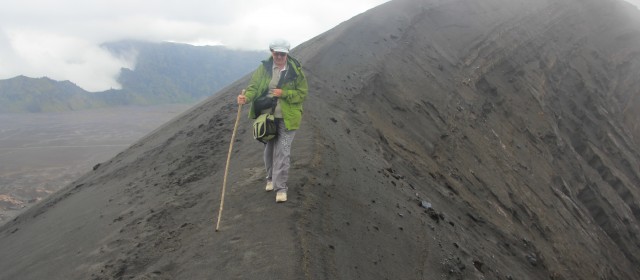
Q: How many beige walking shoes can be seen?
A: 2